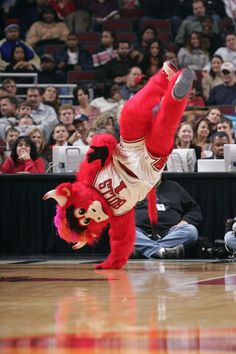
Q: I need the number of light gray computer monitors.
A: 3